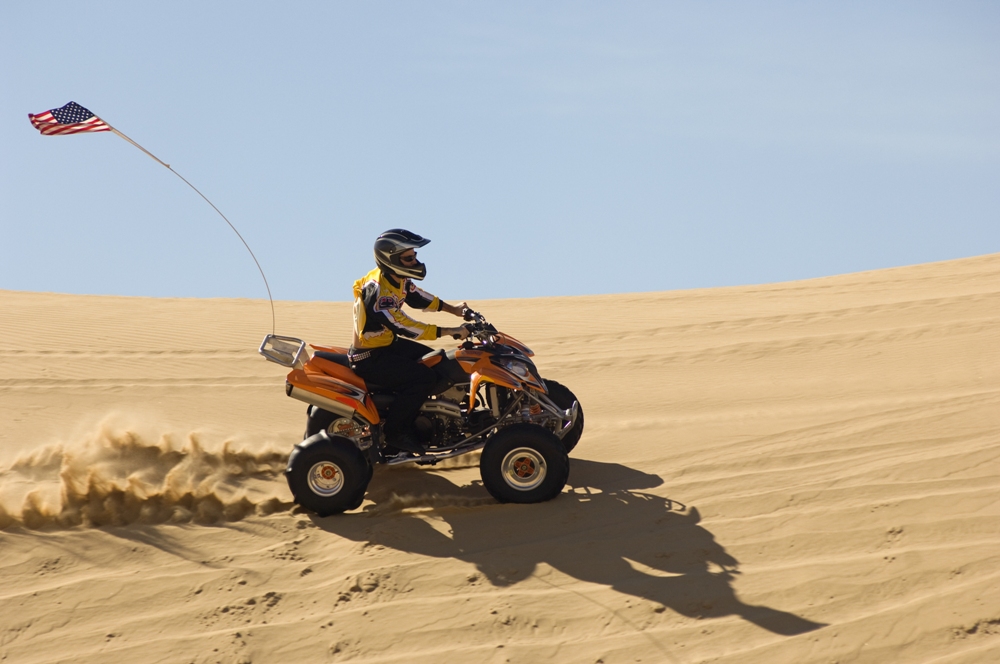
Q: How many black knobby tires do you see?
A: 4